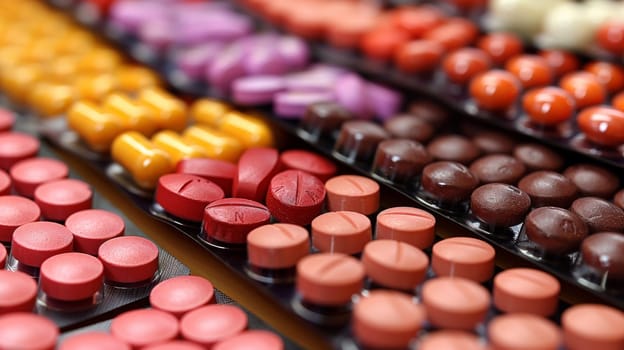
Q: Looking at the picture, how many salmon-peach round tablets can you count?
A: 13